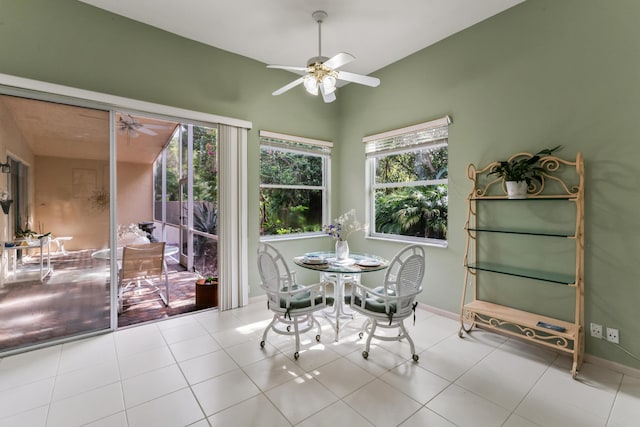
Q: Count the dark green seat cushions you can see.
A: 2